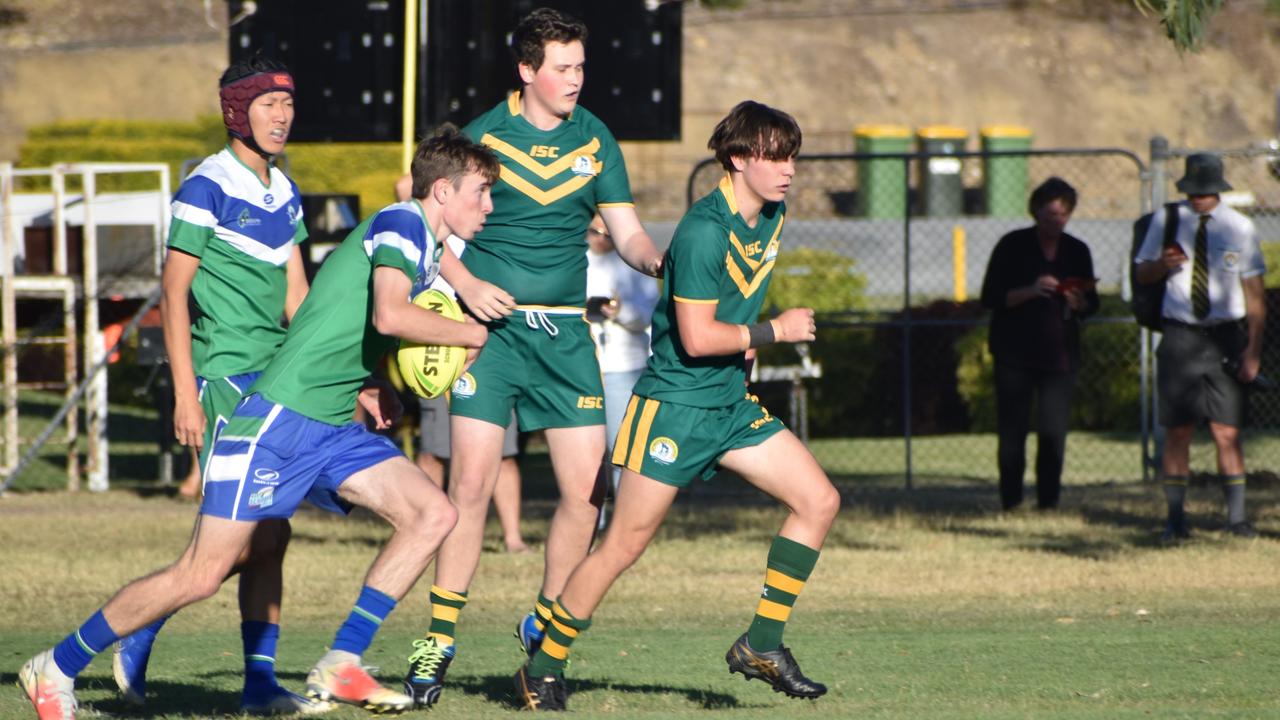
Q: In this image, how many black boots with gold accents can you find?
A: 2